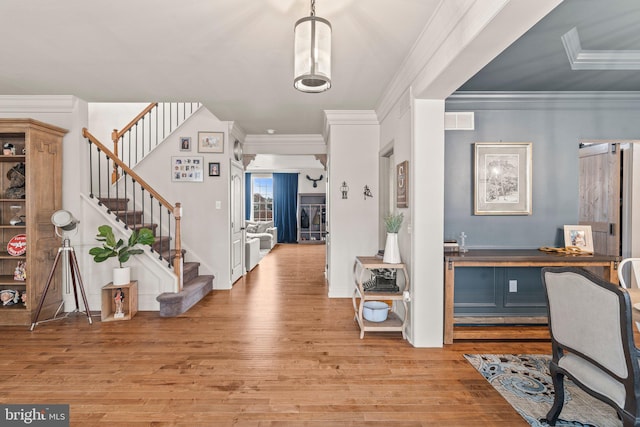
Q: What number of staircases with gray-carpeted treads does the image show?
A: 1